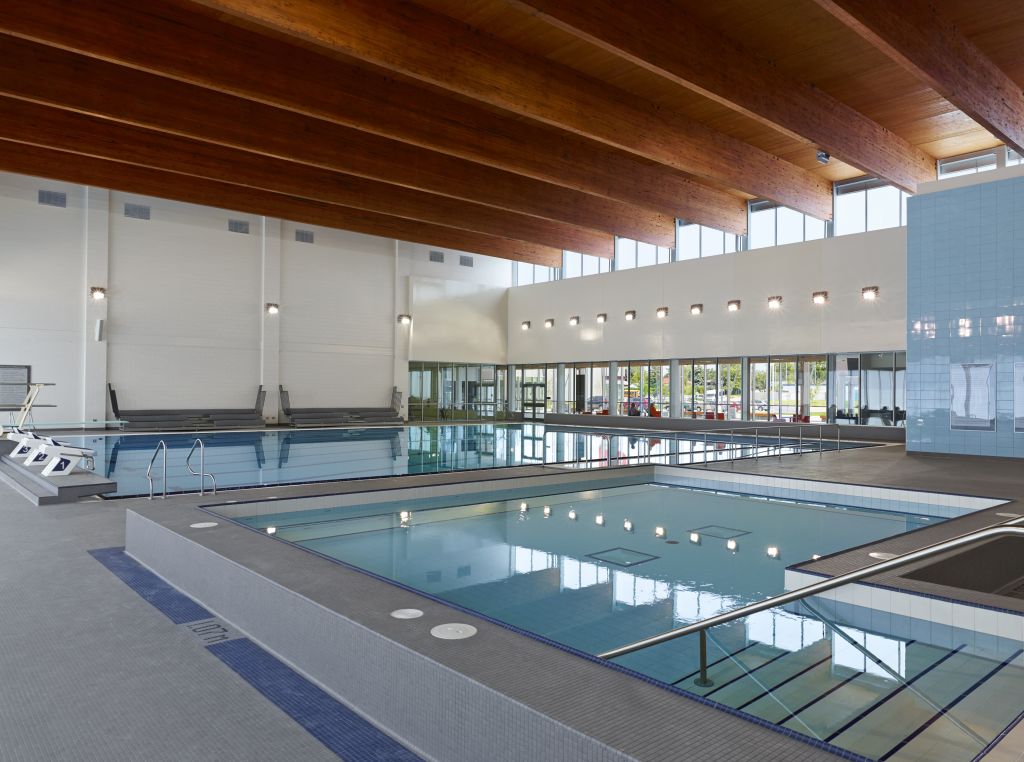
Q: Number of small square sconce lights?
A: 14